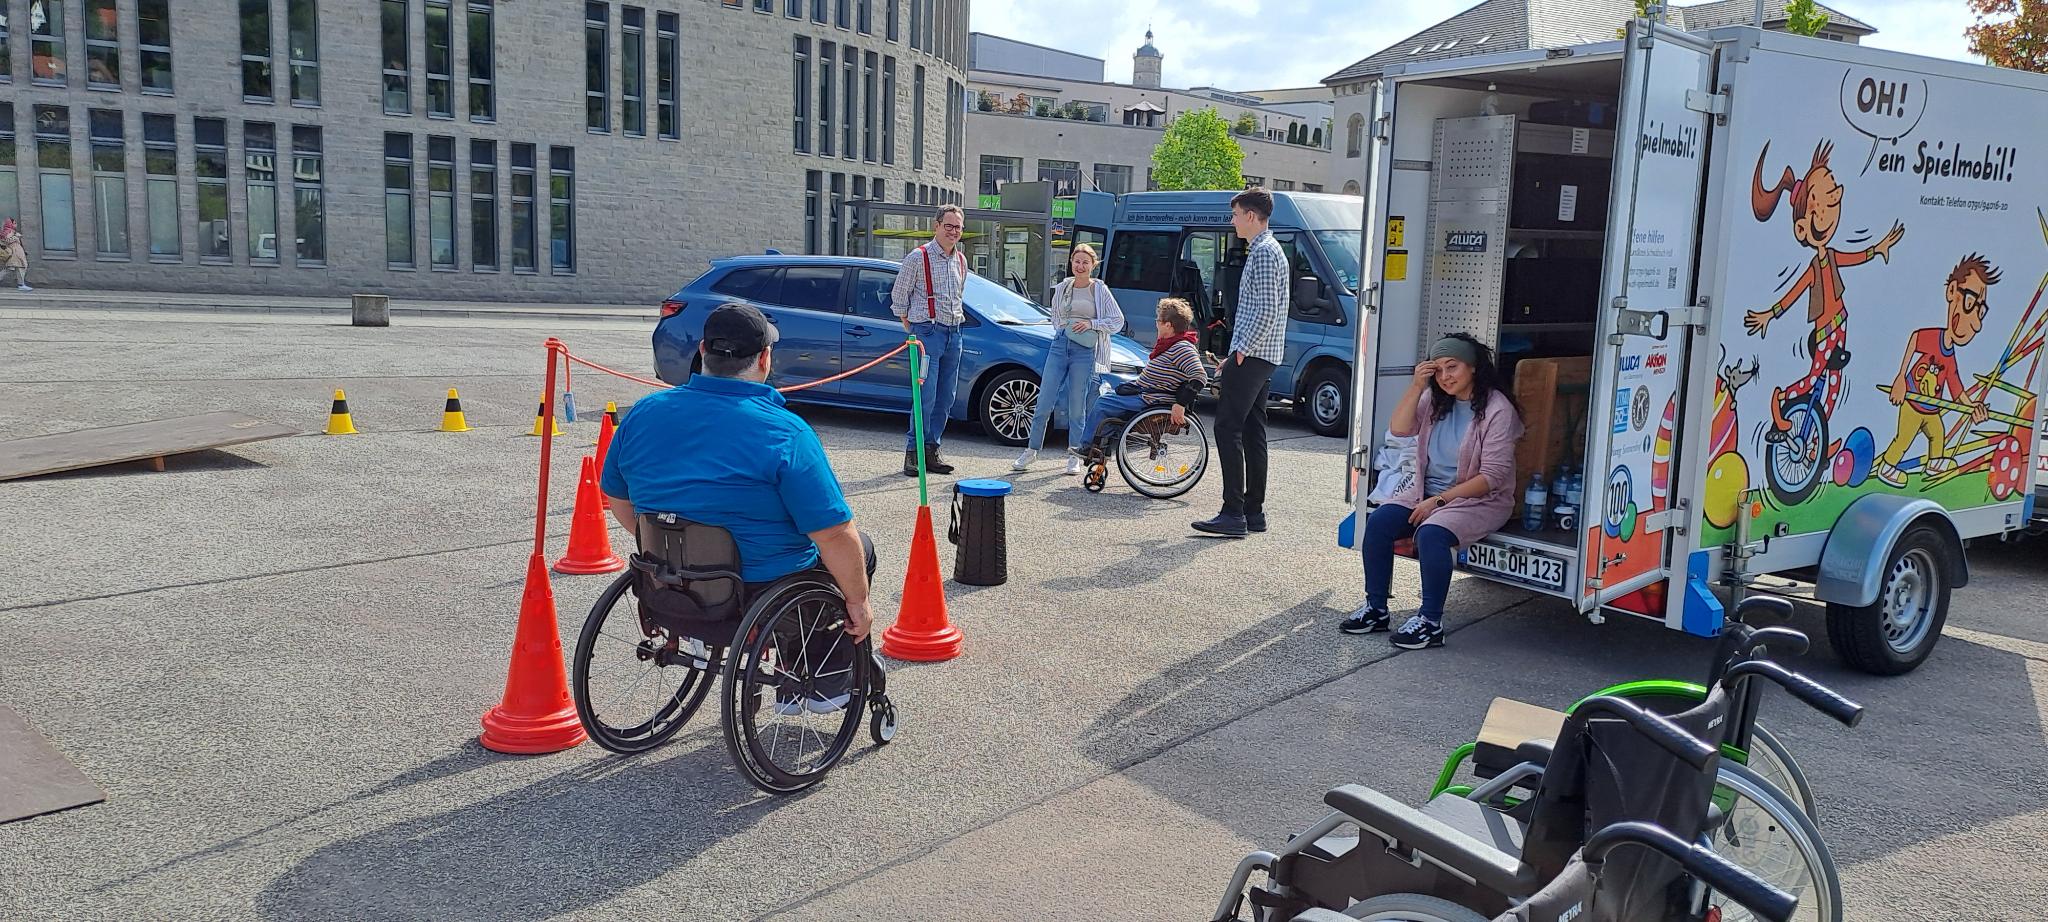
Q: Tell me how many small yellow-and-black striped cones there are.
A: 4